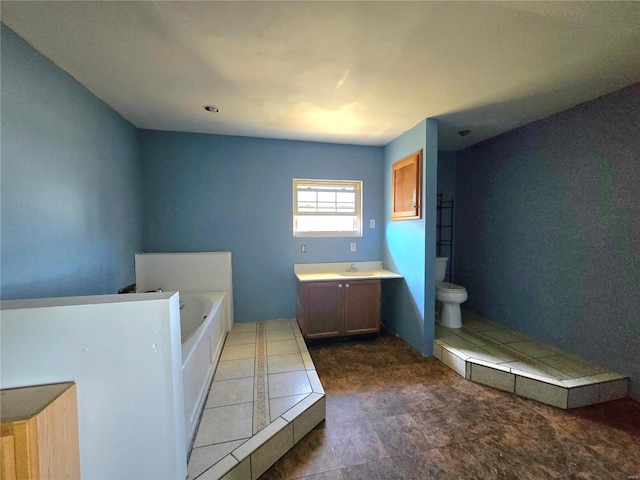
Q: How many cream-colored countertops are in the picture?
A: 1